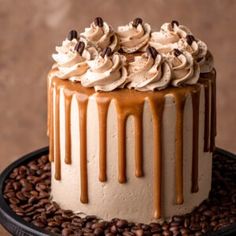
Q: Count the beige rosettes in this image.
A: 9